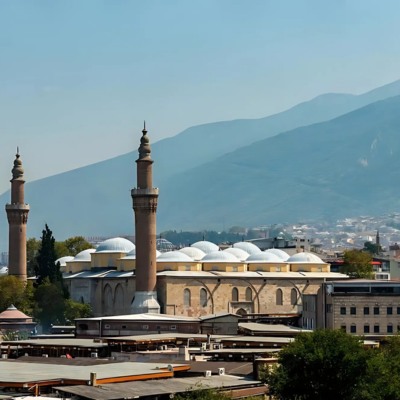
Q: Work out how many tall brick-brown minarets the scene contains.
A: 2